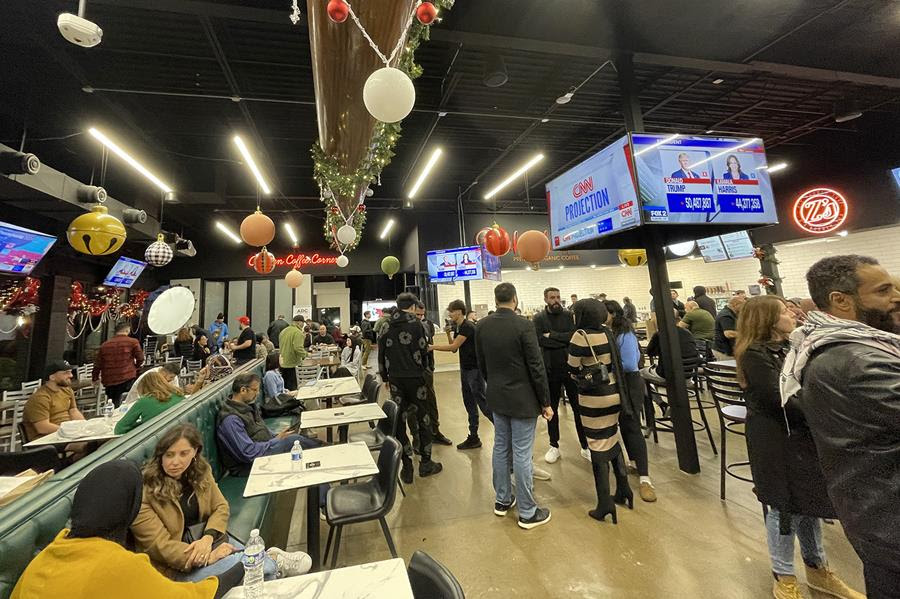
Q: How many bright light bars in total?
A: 8